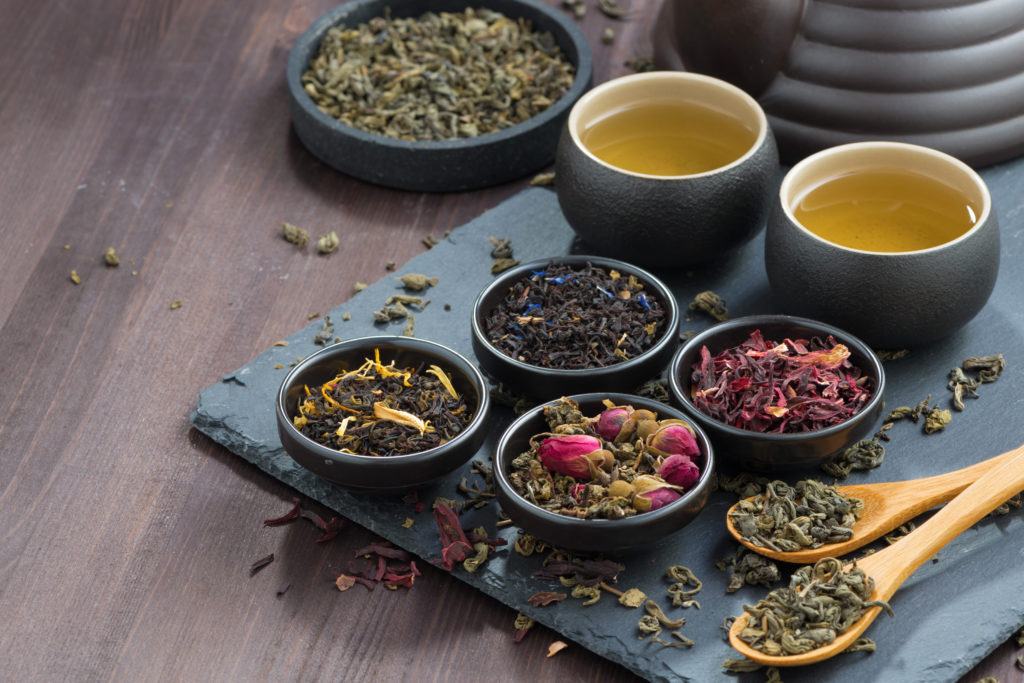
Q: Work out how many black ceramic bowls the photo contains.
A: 4